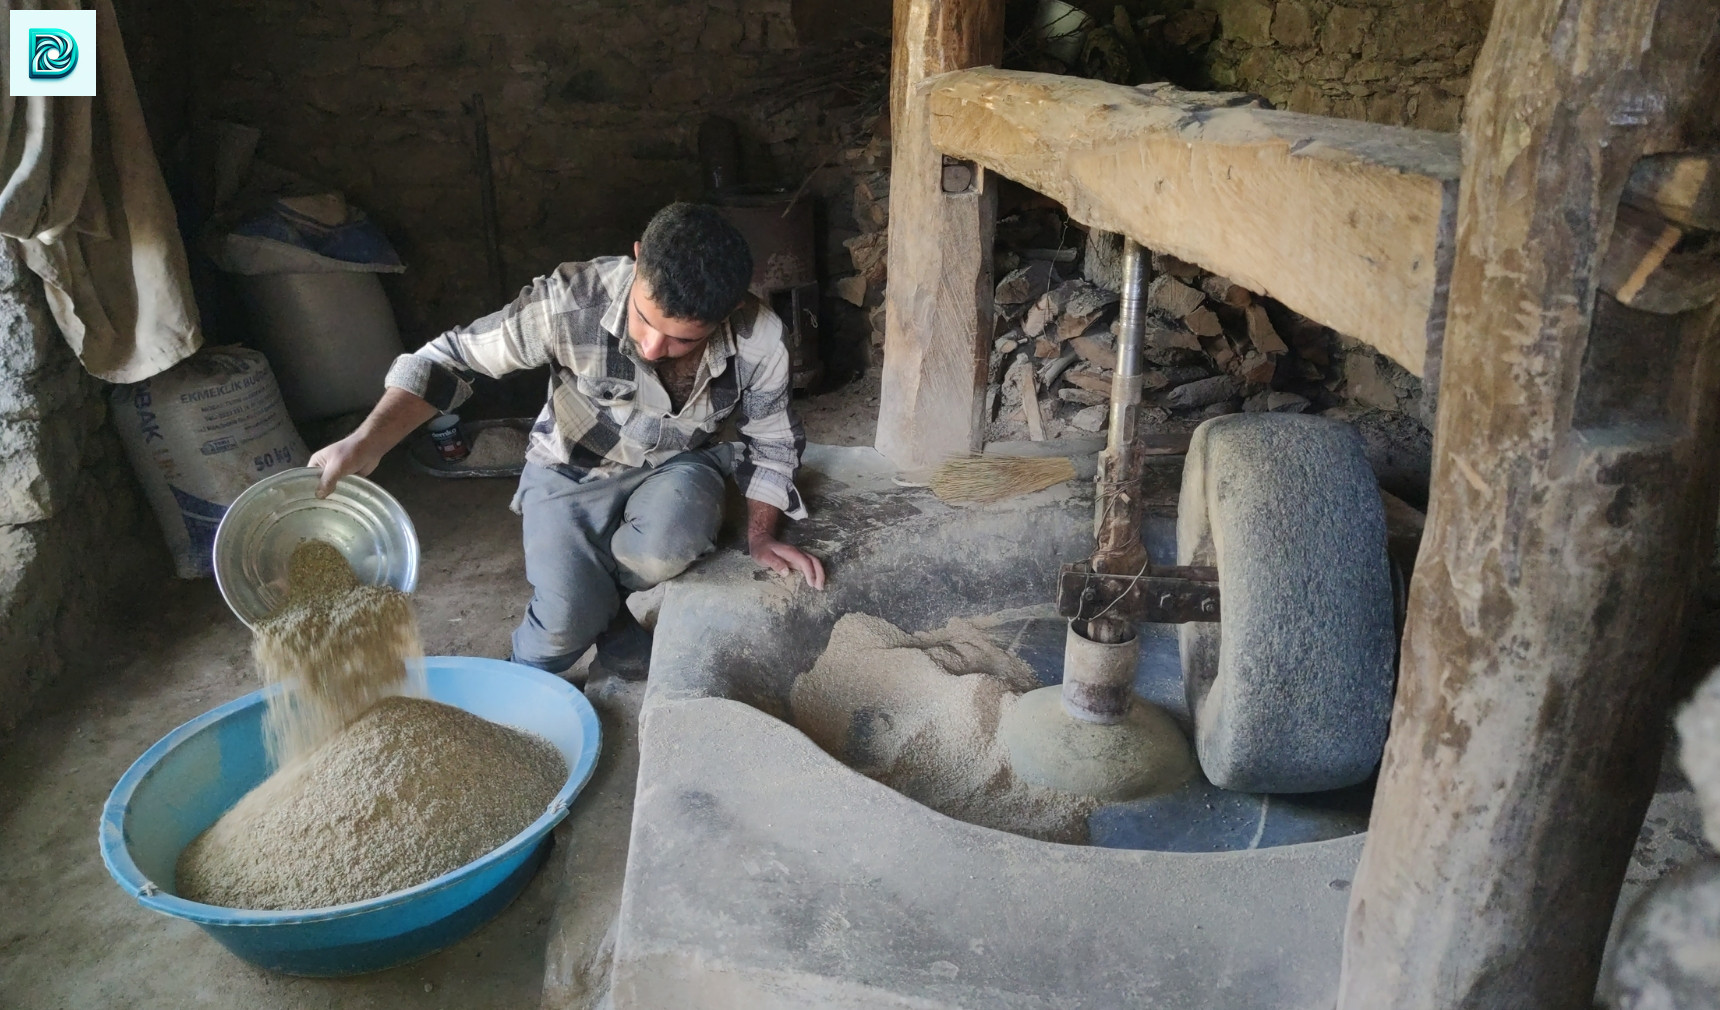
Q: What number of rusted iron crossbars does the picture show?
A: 1